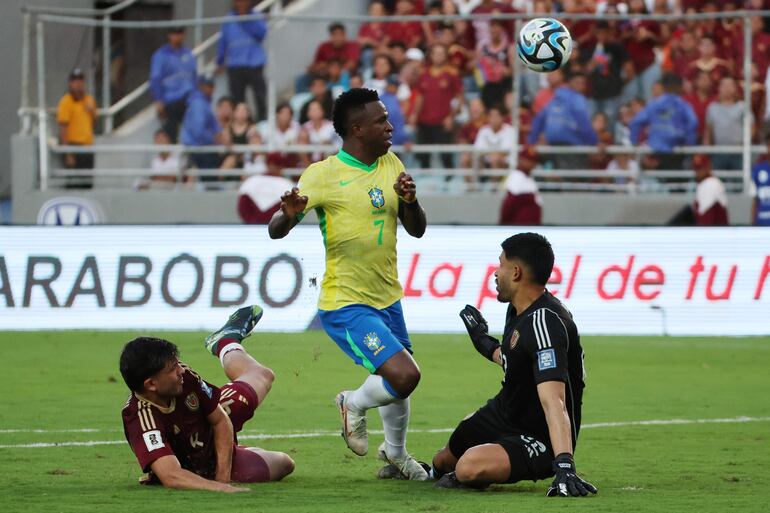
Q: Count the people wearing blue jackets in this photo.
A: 6